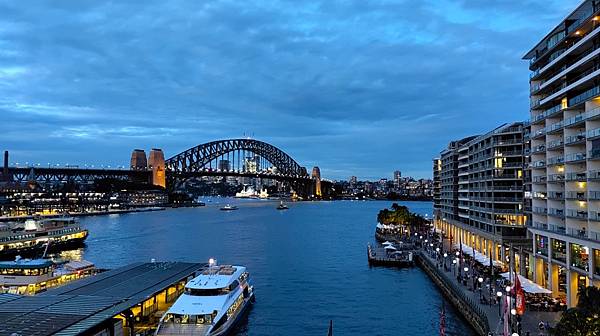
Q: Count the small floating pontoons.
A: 1